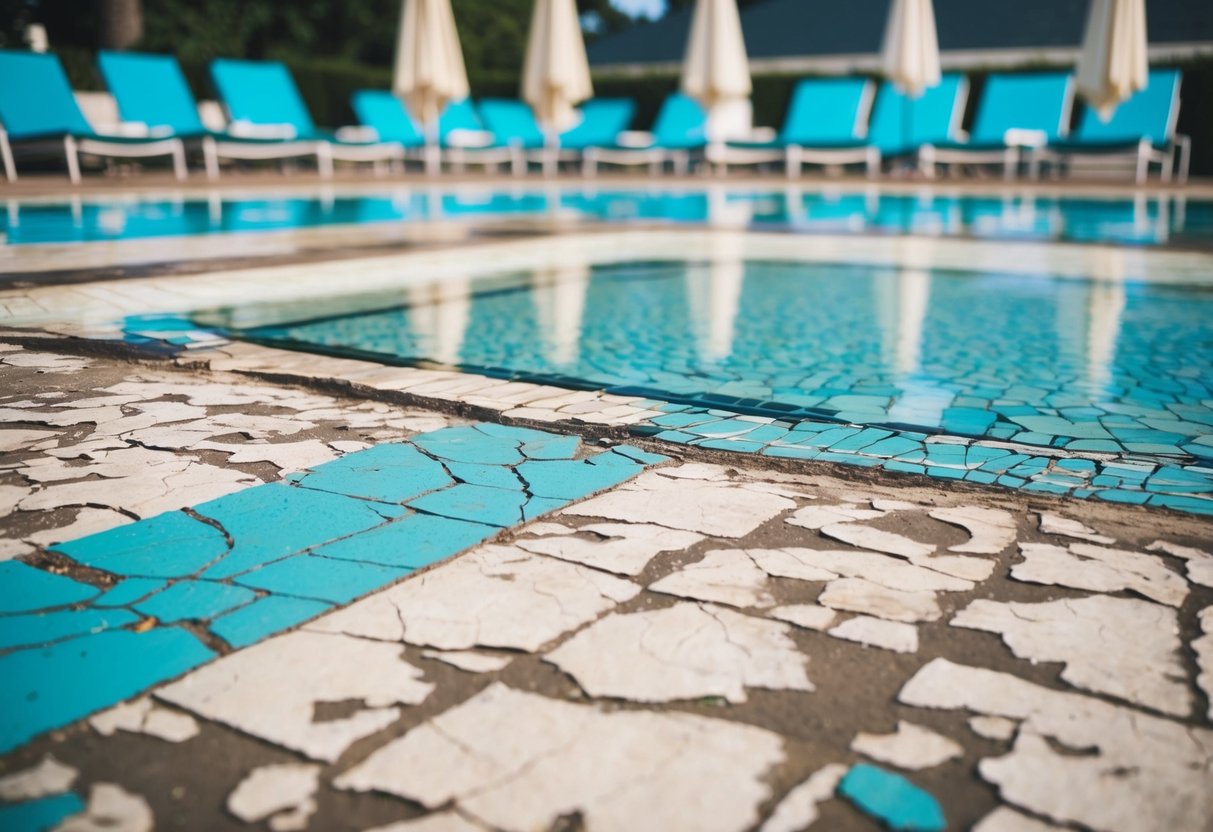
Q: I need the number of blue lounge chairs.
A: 12